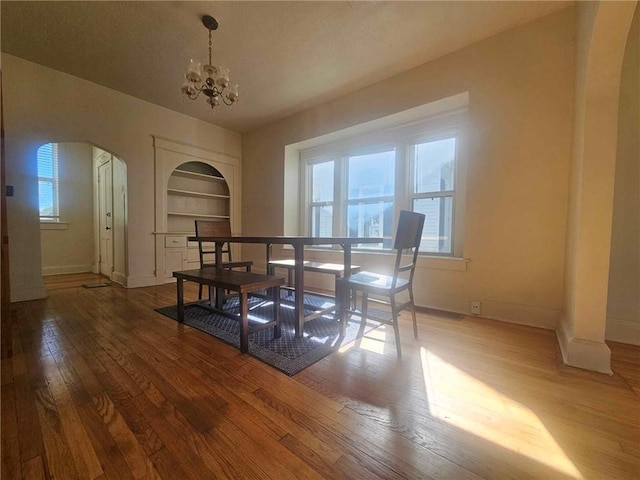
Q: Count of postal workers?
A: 0